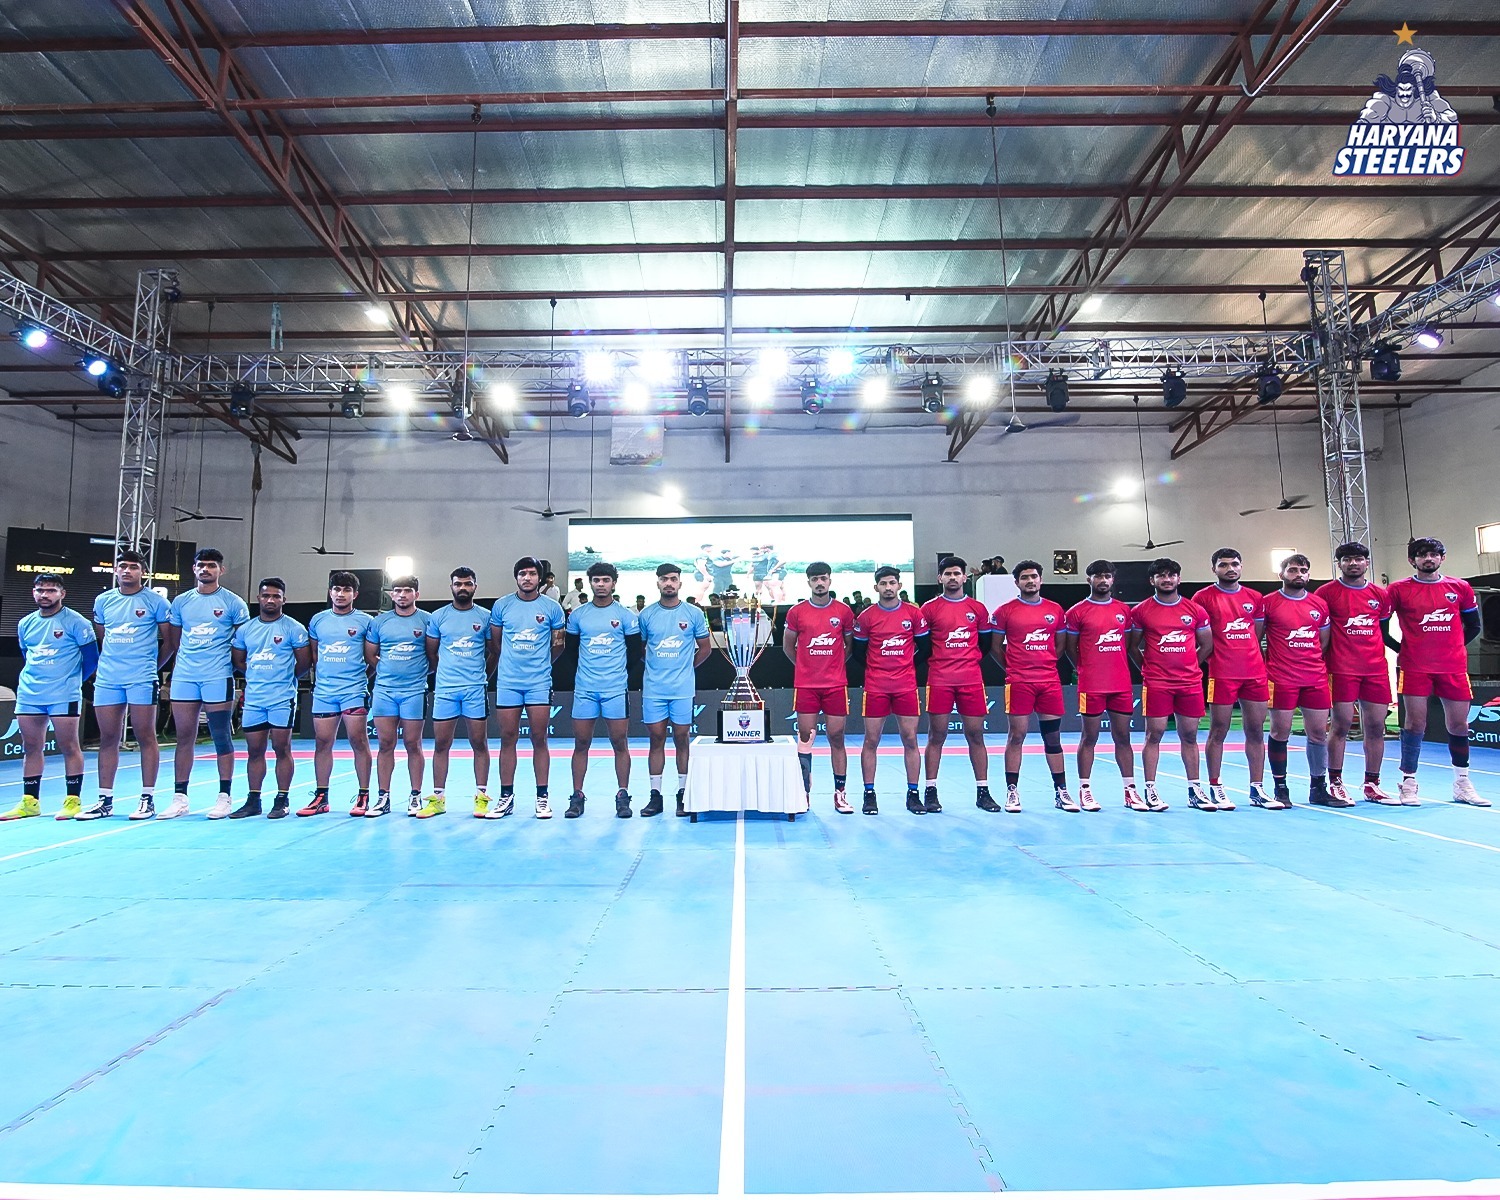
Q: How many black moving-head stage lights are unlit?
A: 12